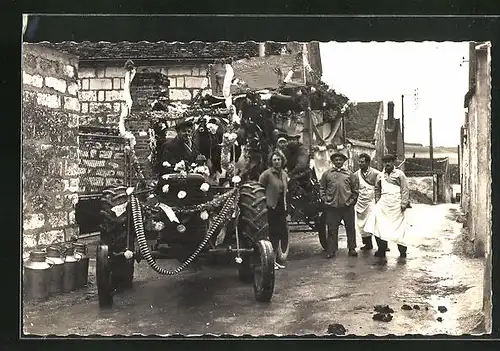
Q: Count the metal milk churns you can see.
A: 4